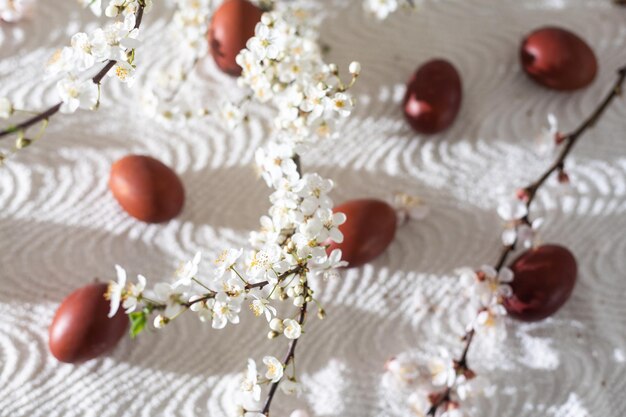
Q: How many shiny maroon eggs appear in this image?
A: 7